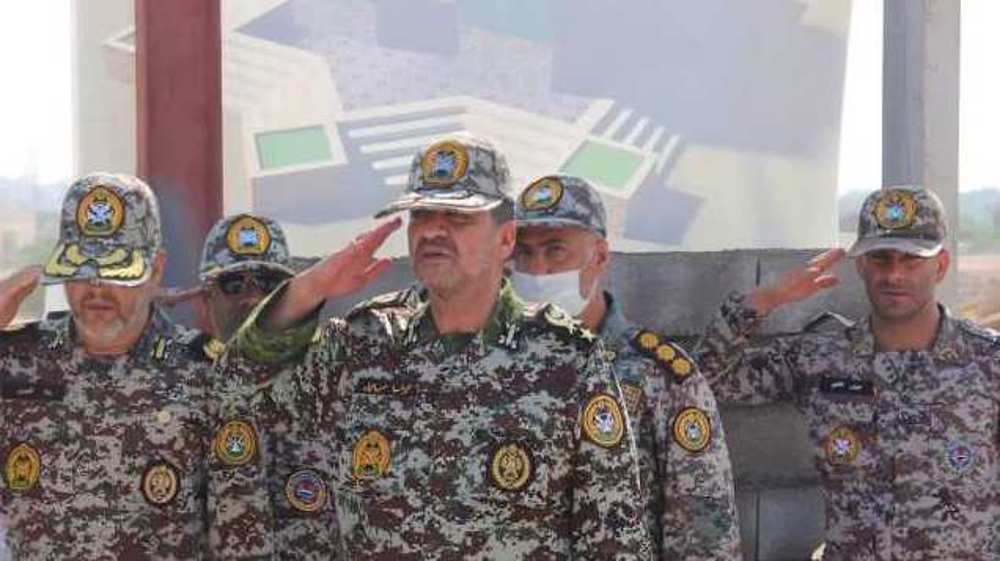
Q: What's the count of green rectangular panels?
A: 2